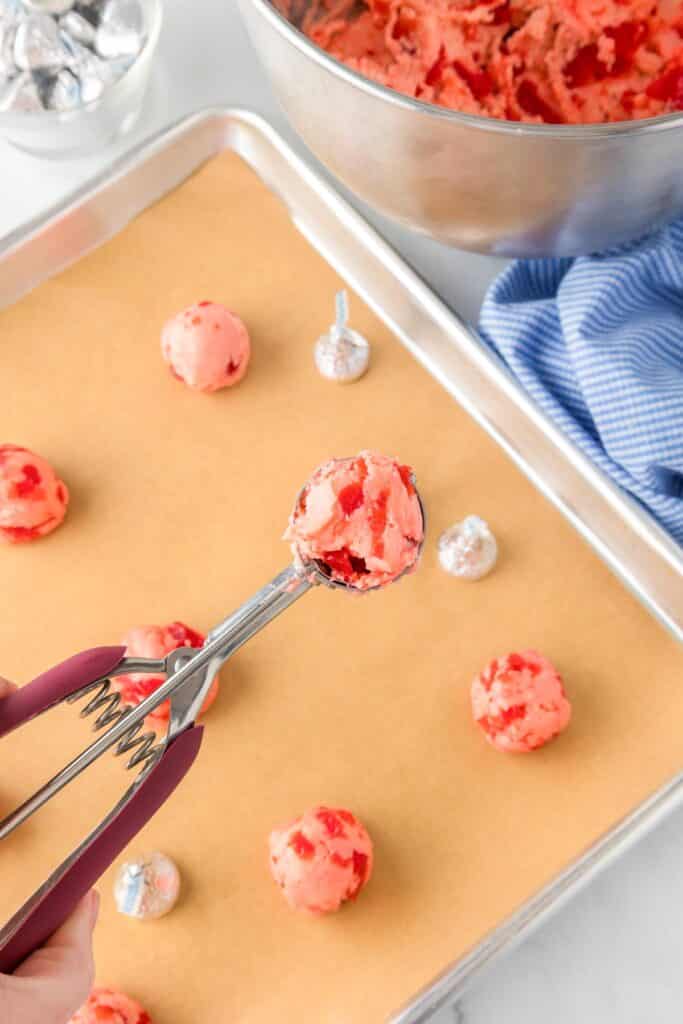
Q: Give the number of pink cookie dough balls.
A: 7